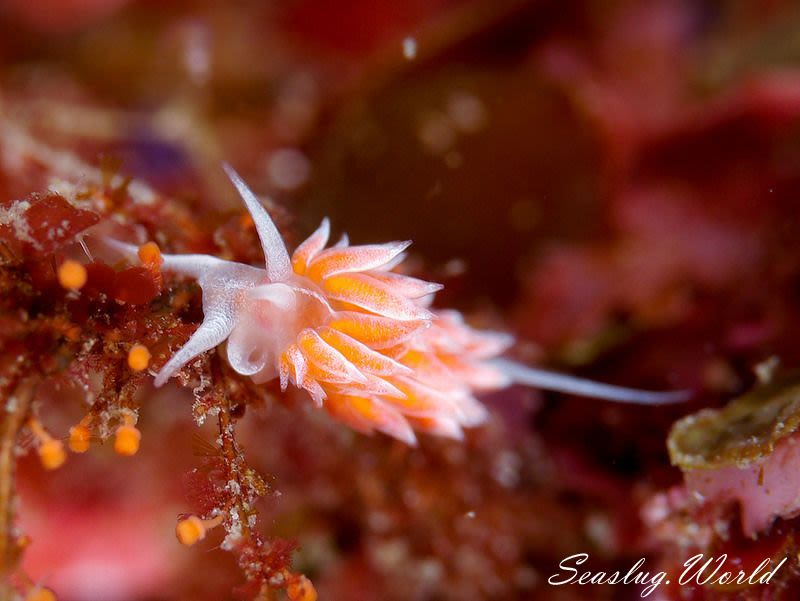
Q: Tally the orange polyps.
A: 9